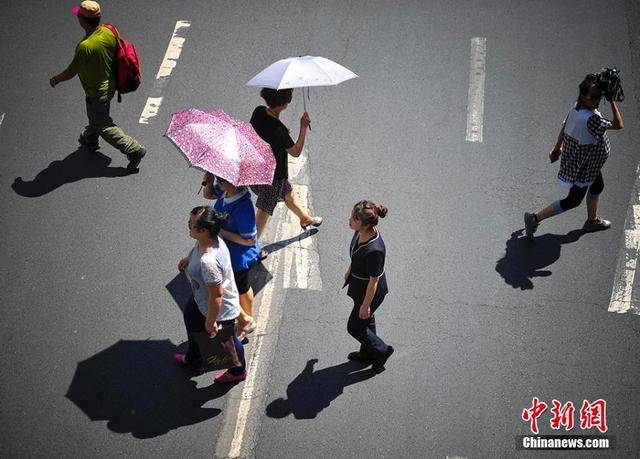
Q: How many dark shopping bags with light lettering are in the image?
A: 1